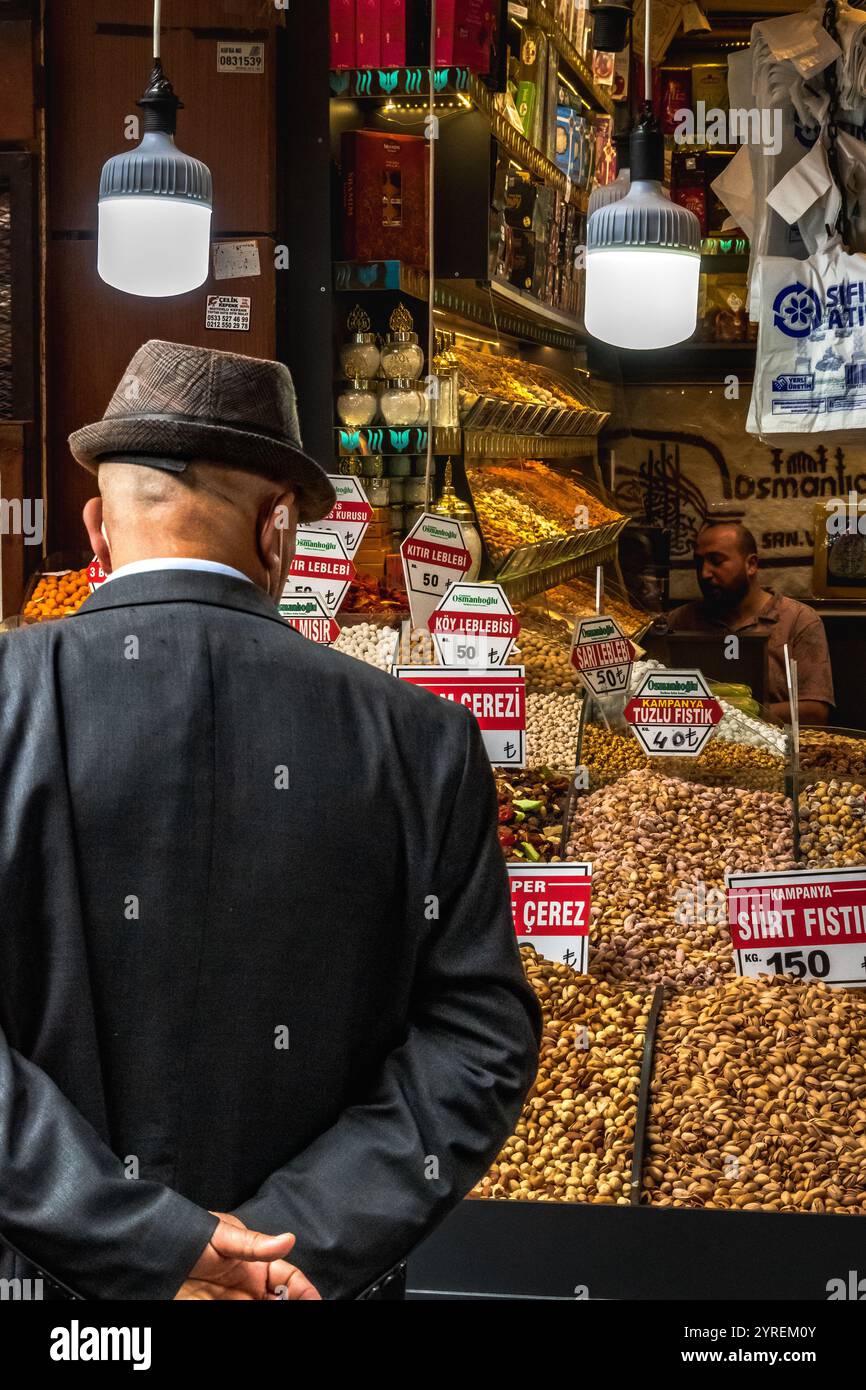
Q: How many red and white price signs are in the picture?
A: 11